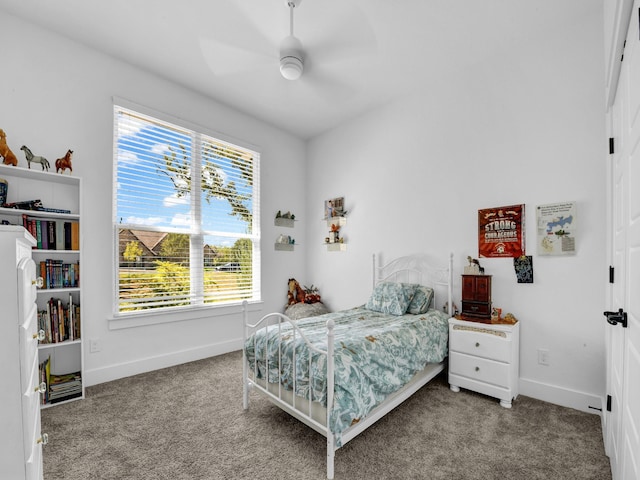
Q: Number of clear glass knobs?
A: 4